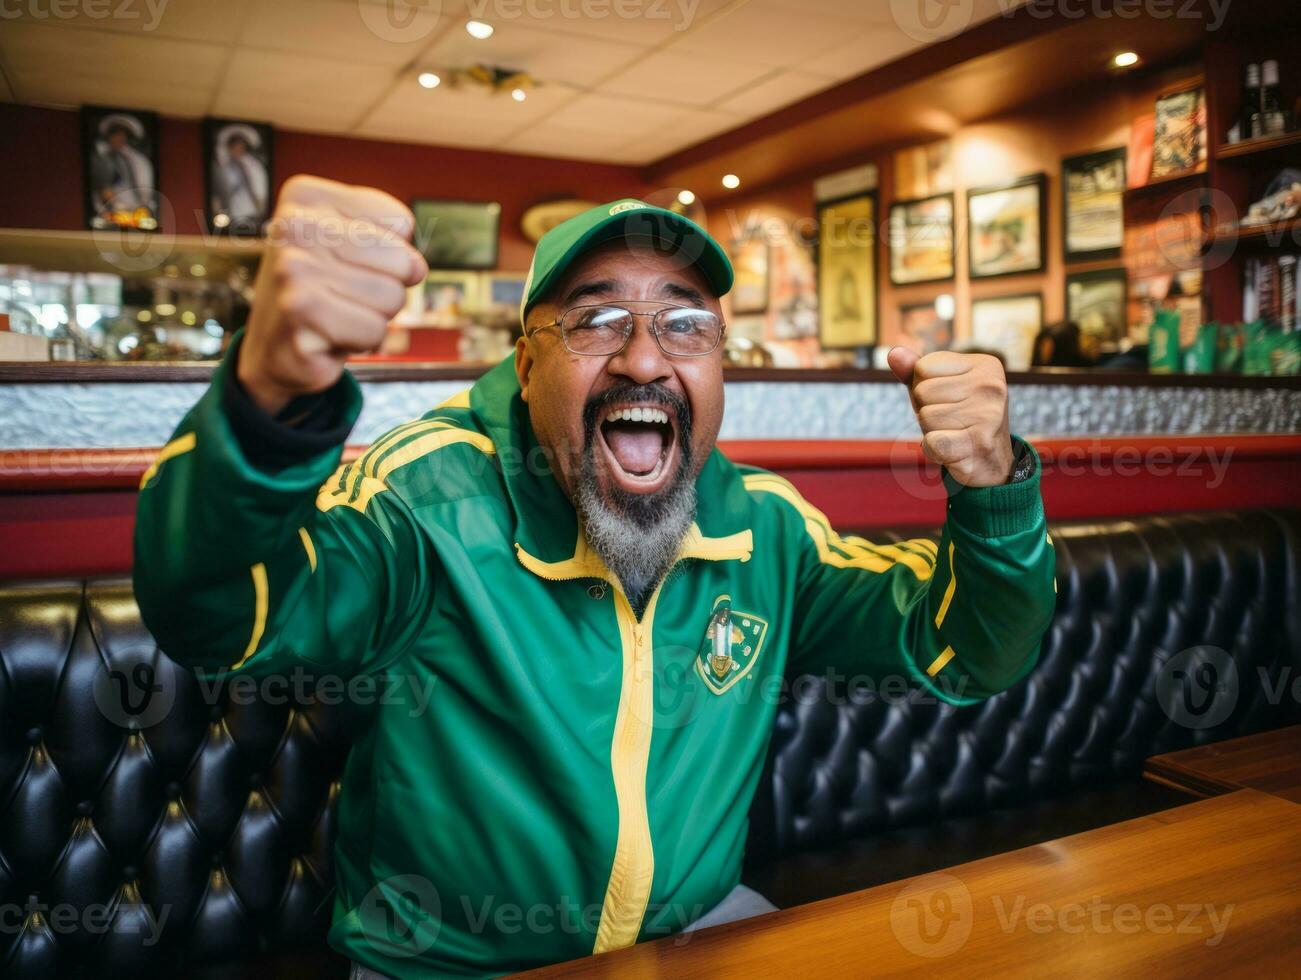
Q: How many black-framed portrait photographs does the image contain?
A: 2